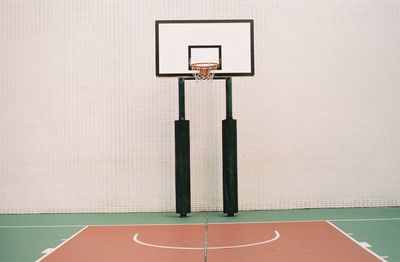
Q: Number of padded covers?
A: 2